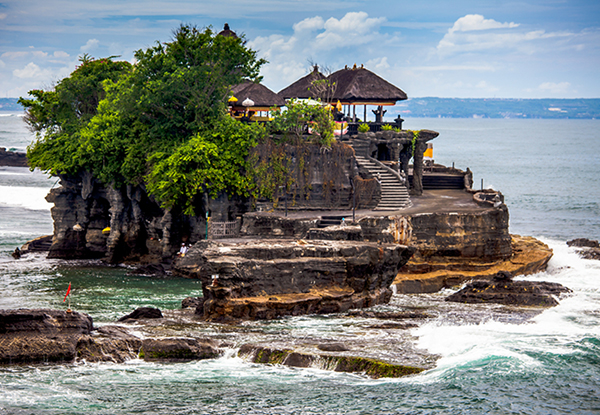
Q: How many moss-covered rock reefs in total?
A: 2